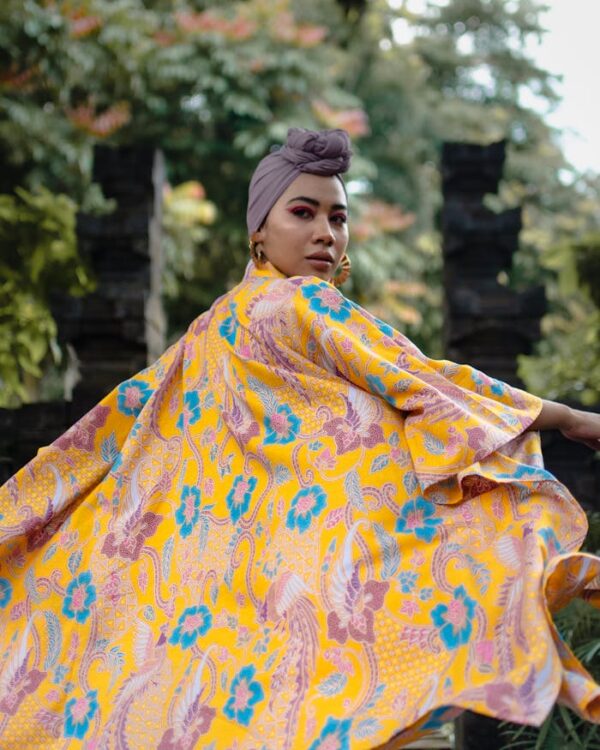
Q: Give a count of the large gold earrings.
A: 2